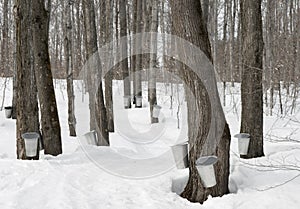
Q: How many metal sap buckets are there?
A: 9